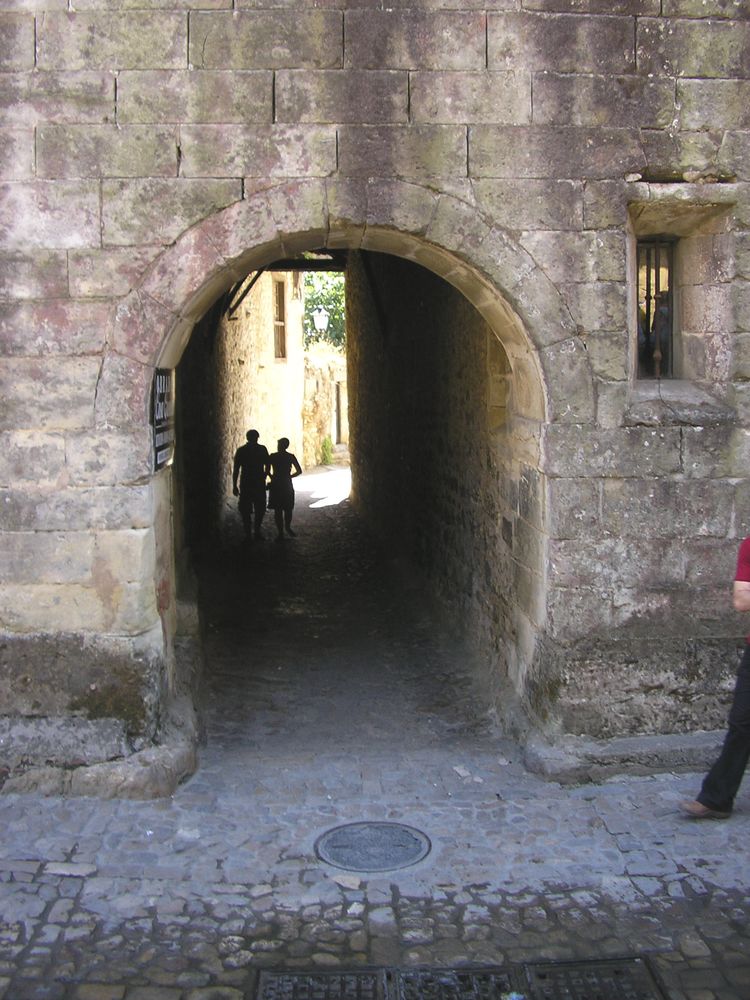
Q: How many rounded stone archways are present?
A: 1